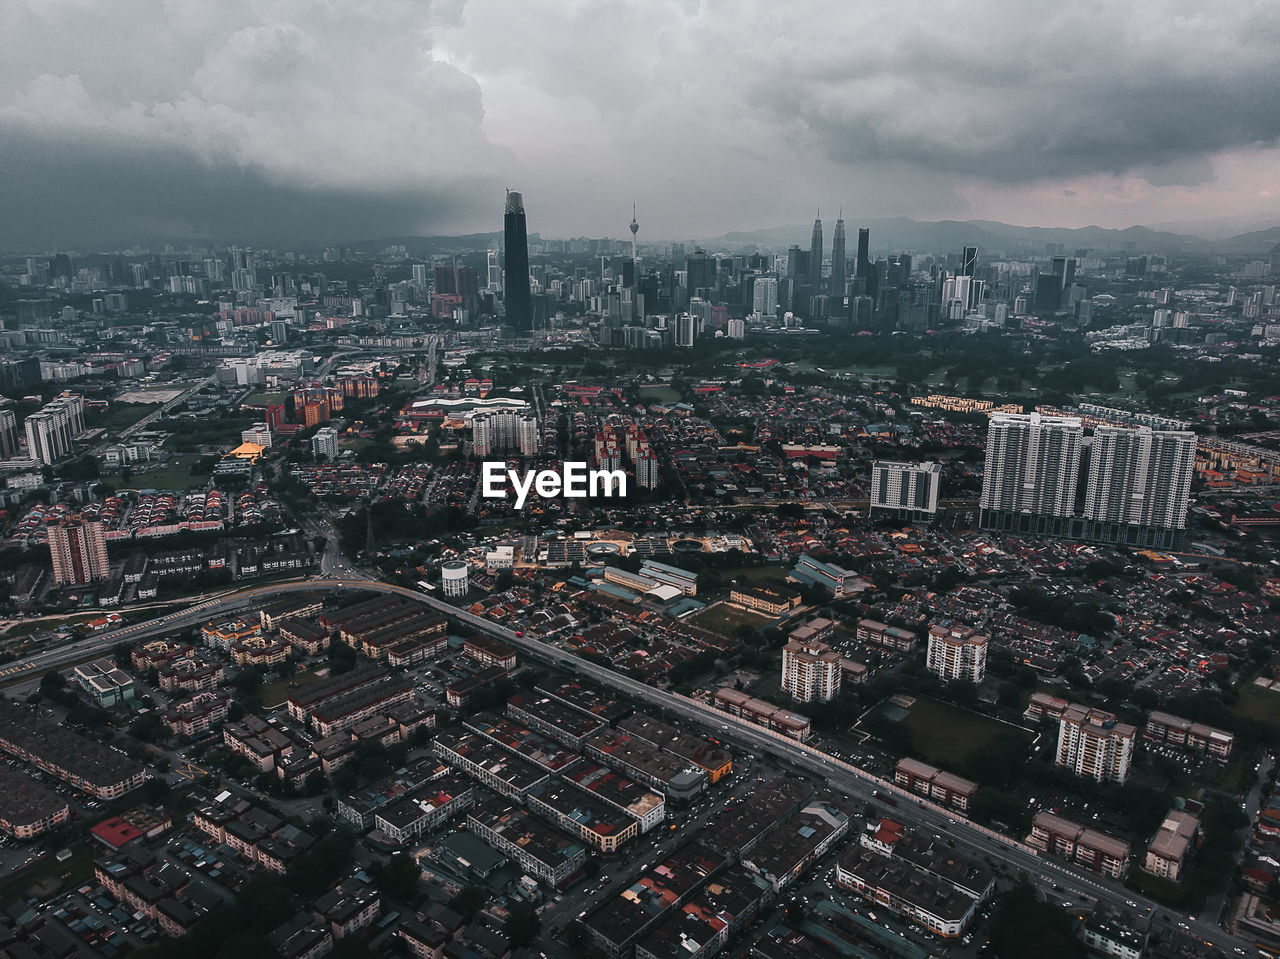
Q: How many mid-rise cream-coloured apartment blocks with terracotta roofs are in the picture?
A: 3